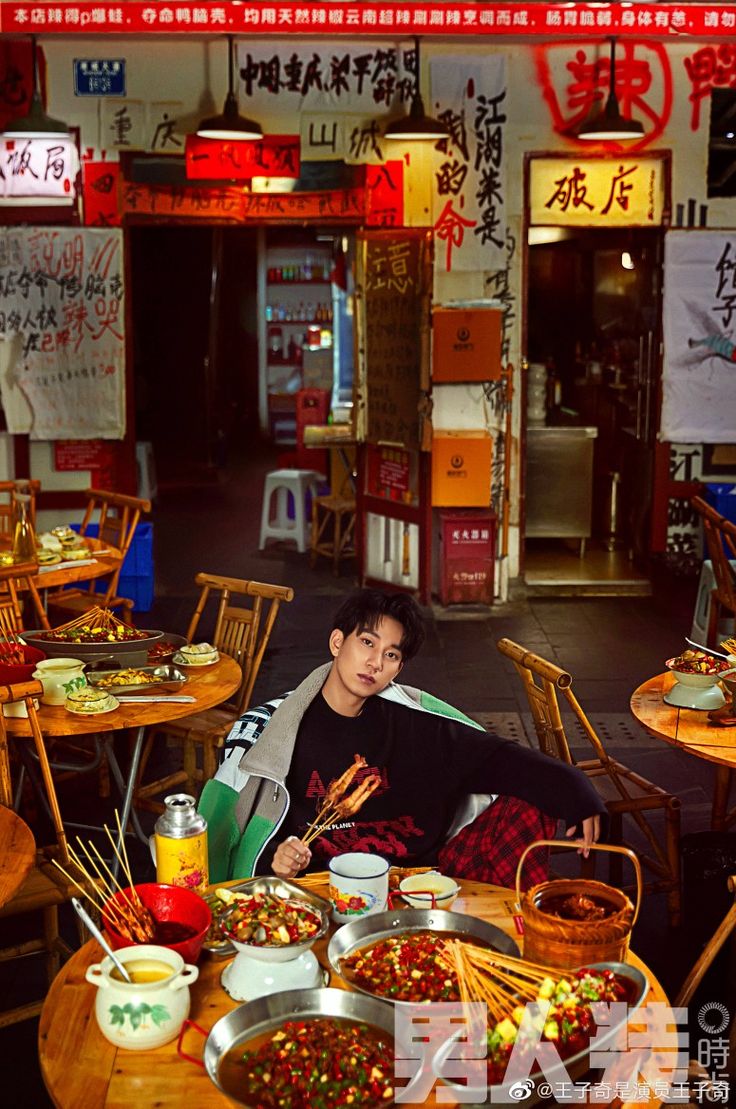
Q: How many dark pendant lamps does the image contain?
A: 4